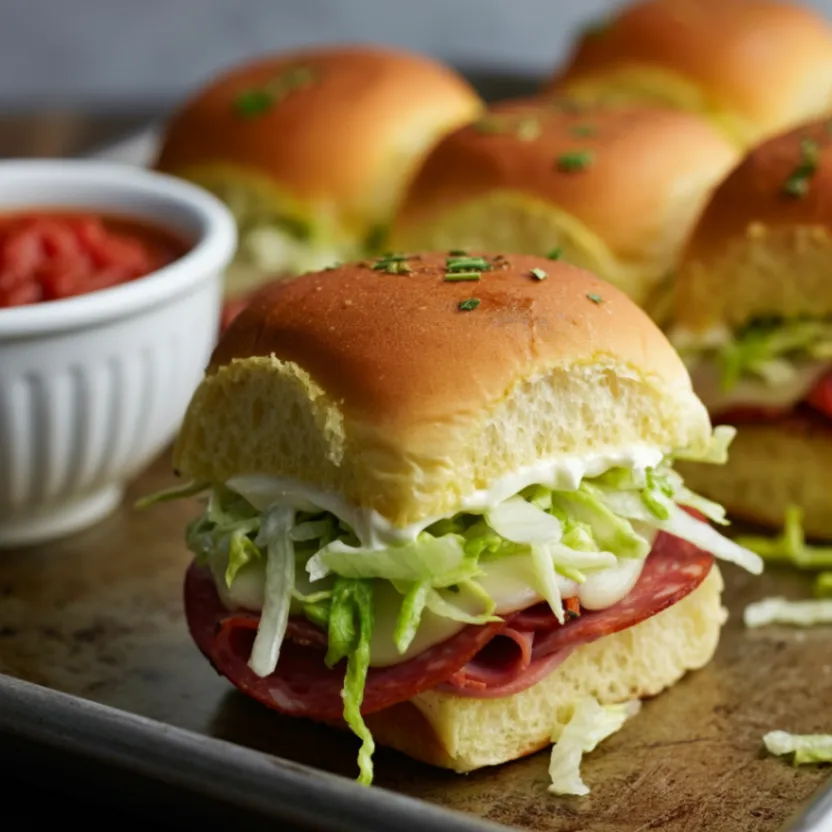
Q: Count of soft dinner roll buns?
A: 5